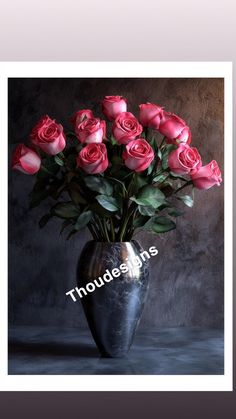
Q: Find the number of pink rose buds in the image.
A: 12